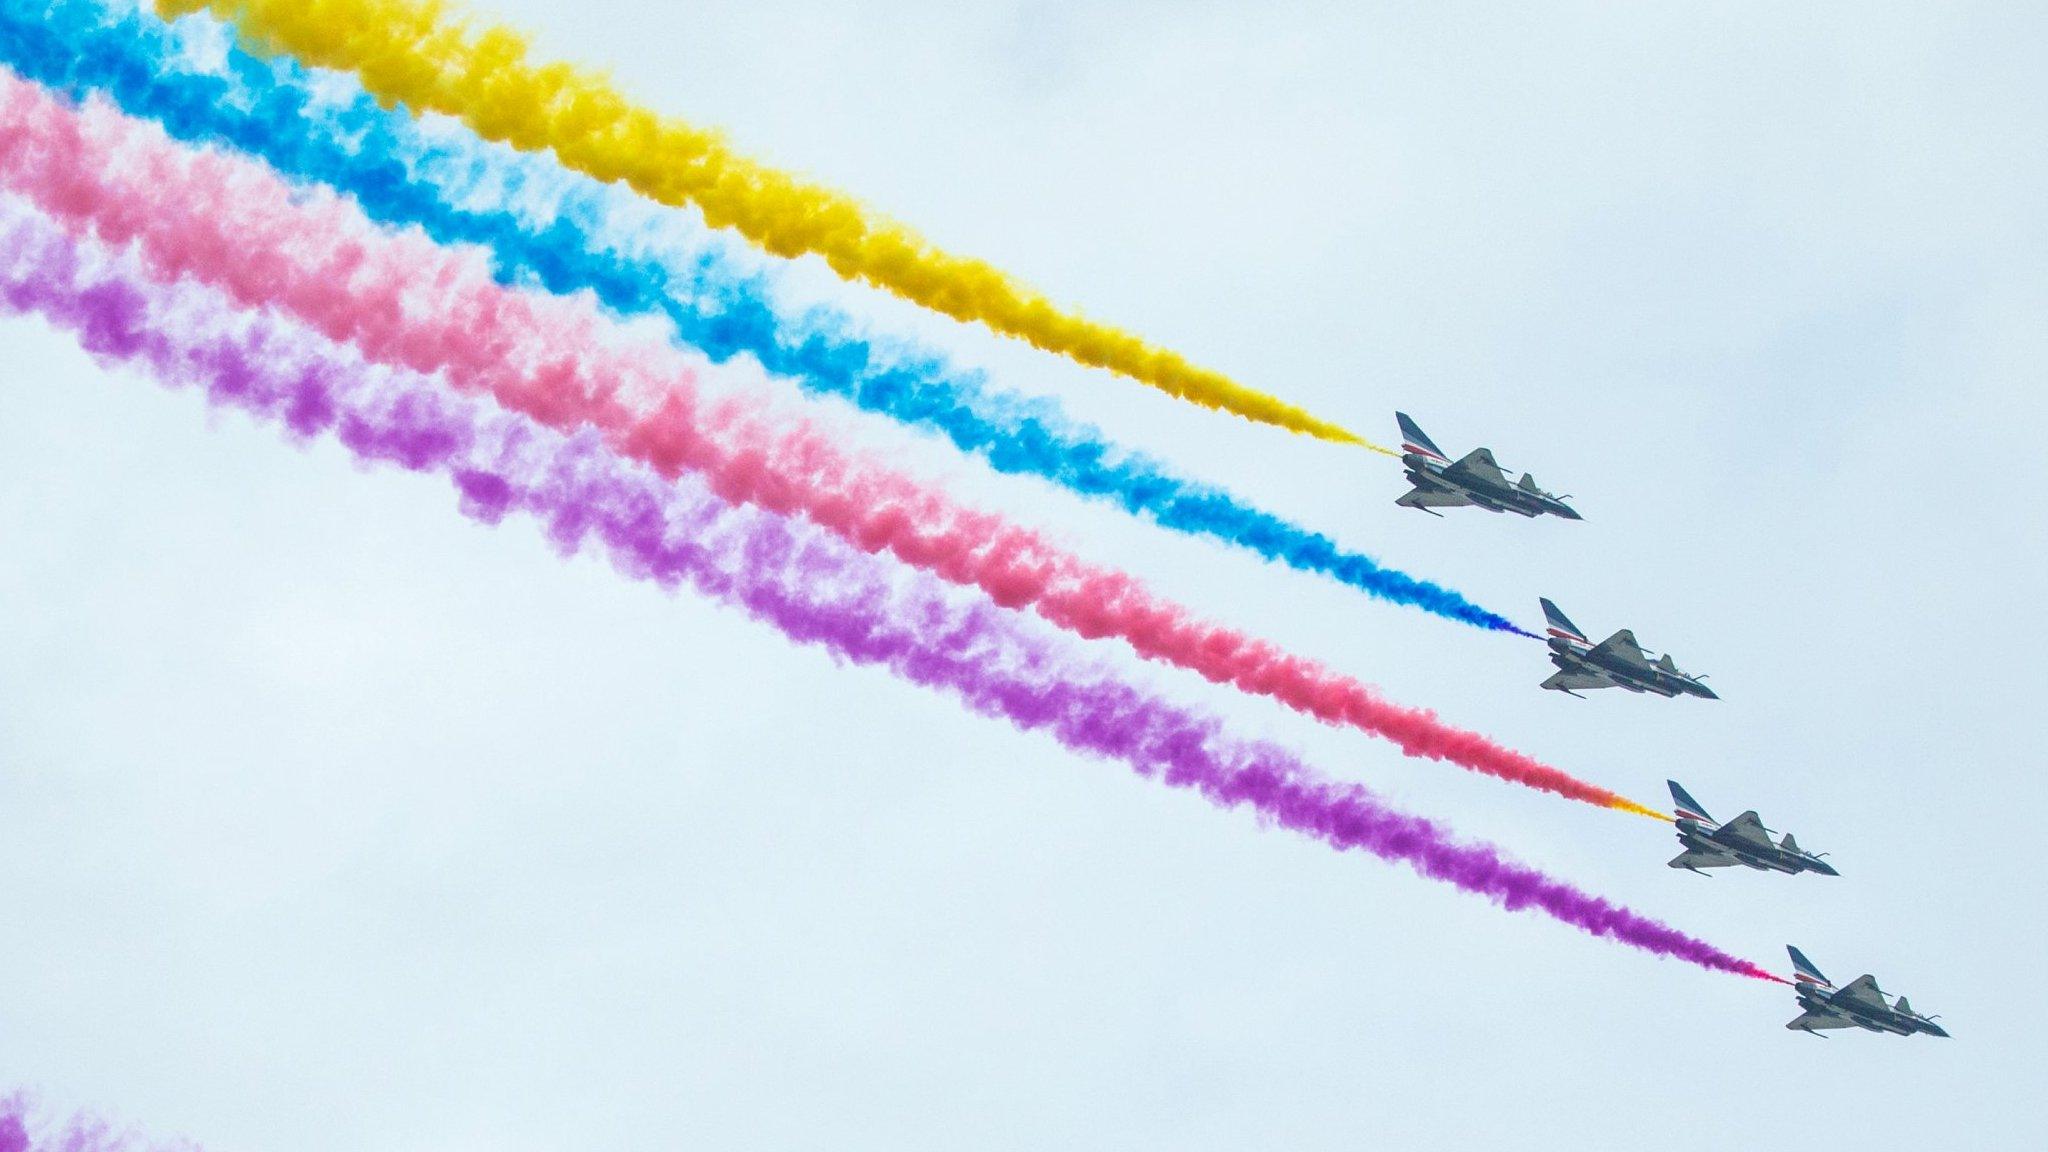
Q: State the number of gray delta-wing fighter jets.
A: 4